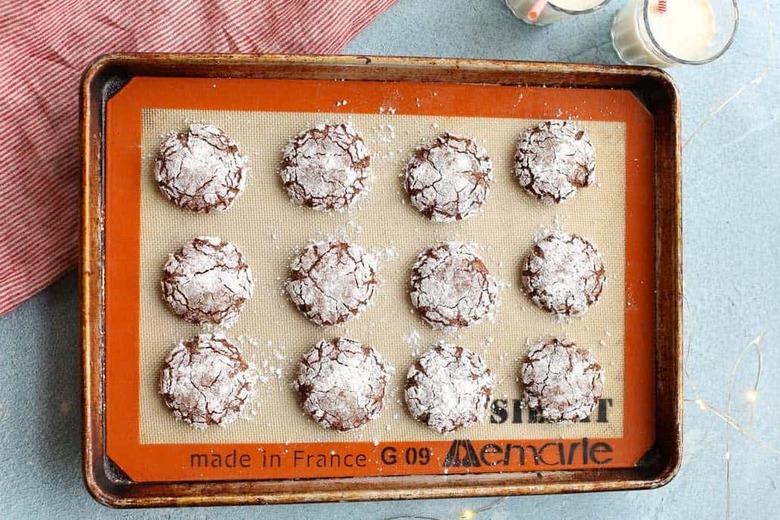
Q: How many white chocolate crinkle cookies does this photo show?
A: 12